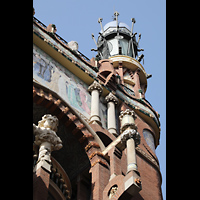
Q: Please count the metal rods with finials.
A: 5